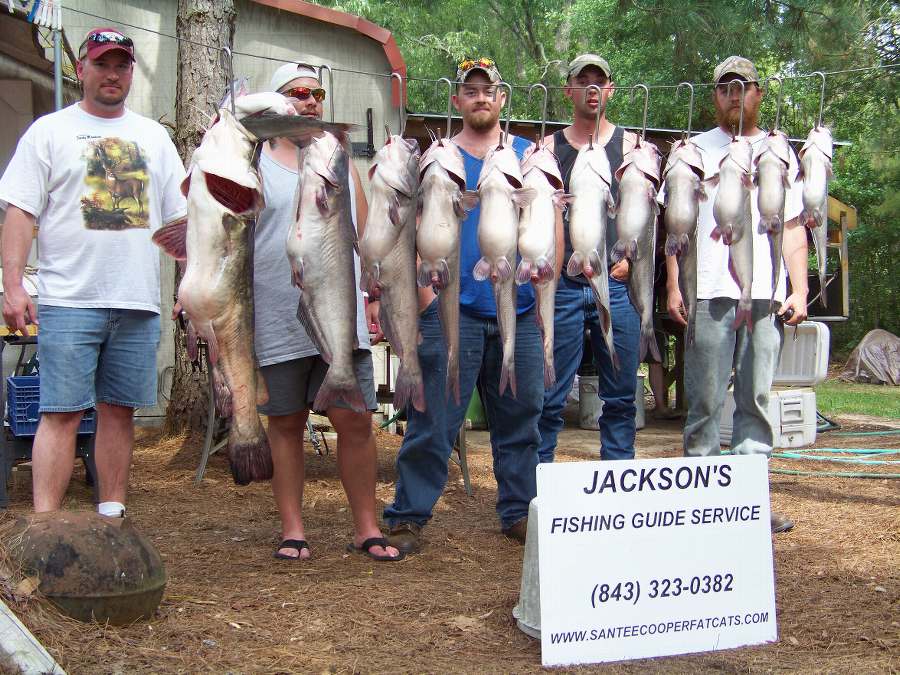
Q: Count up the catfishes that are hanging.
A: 12